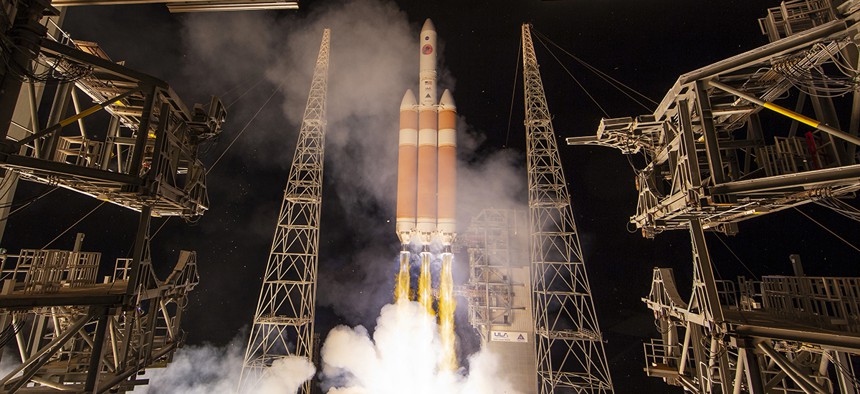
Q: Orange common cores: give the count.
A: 3